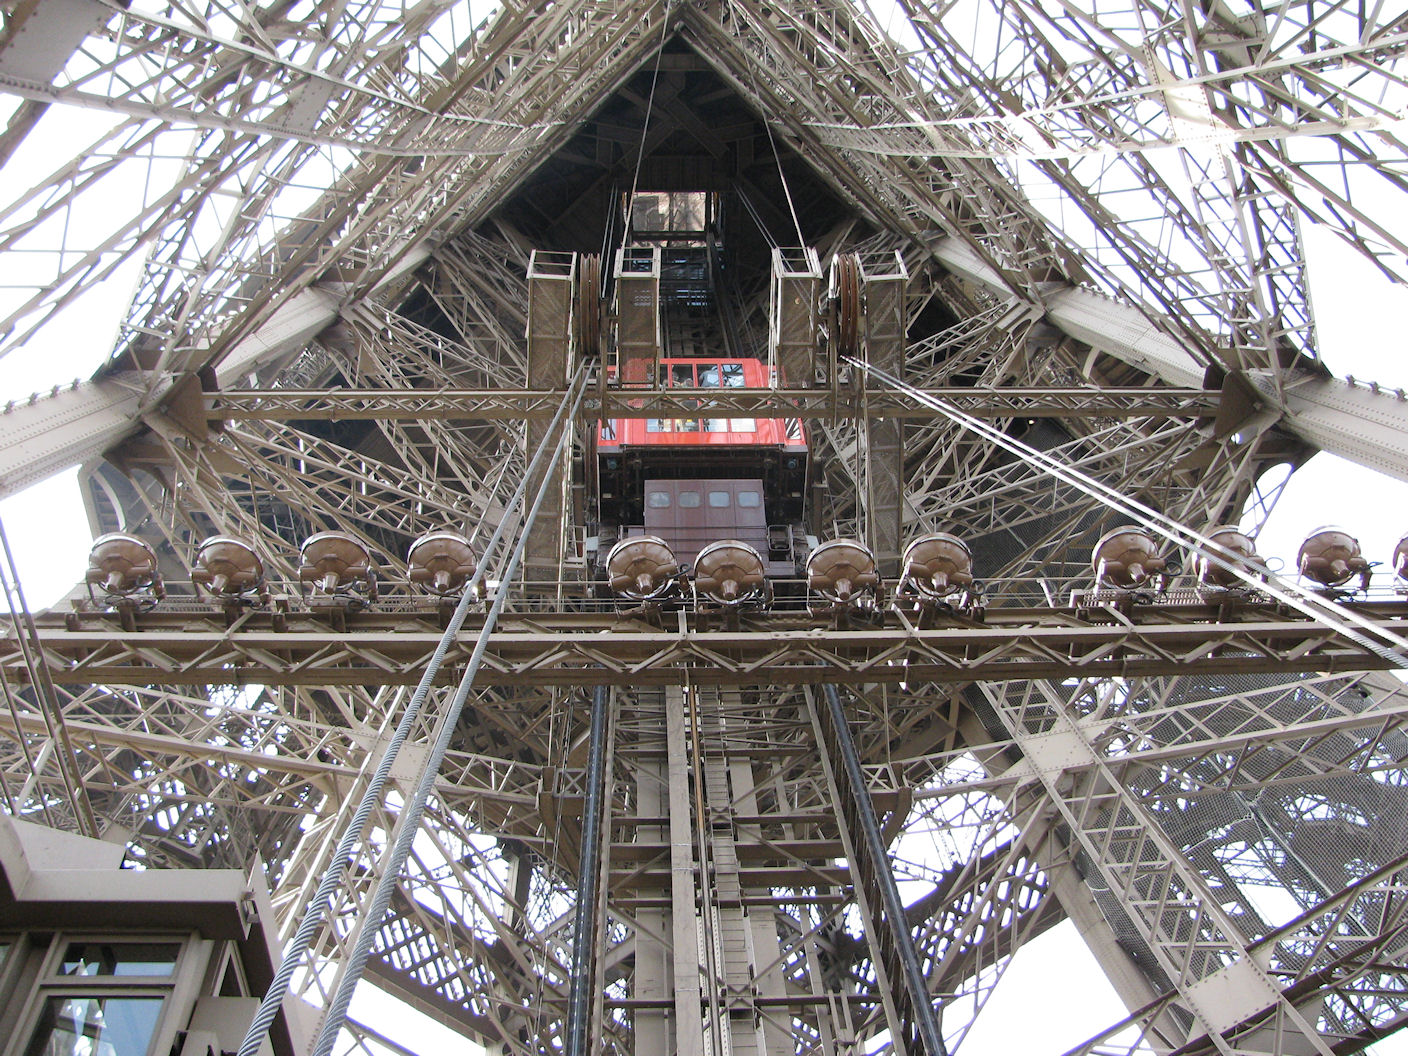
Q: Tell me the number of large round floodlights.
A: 12